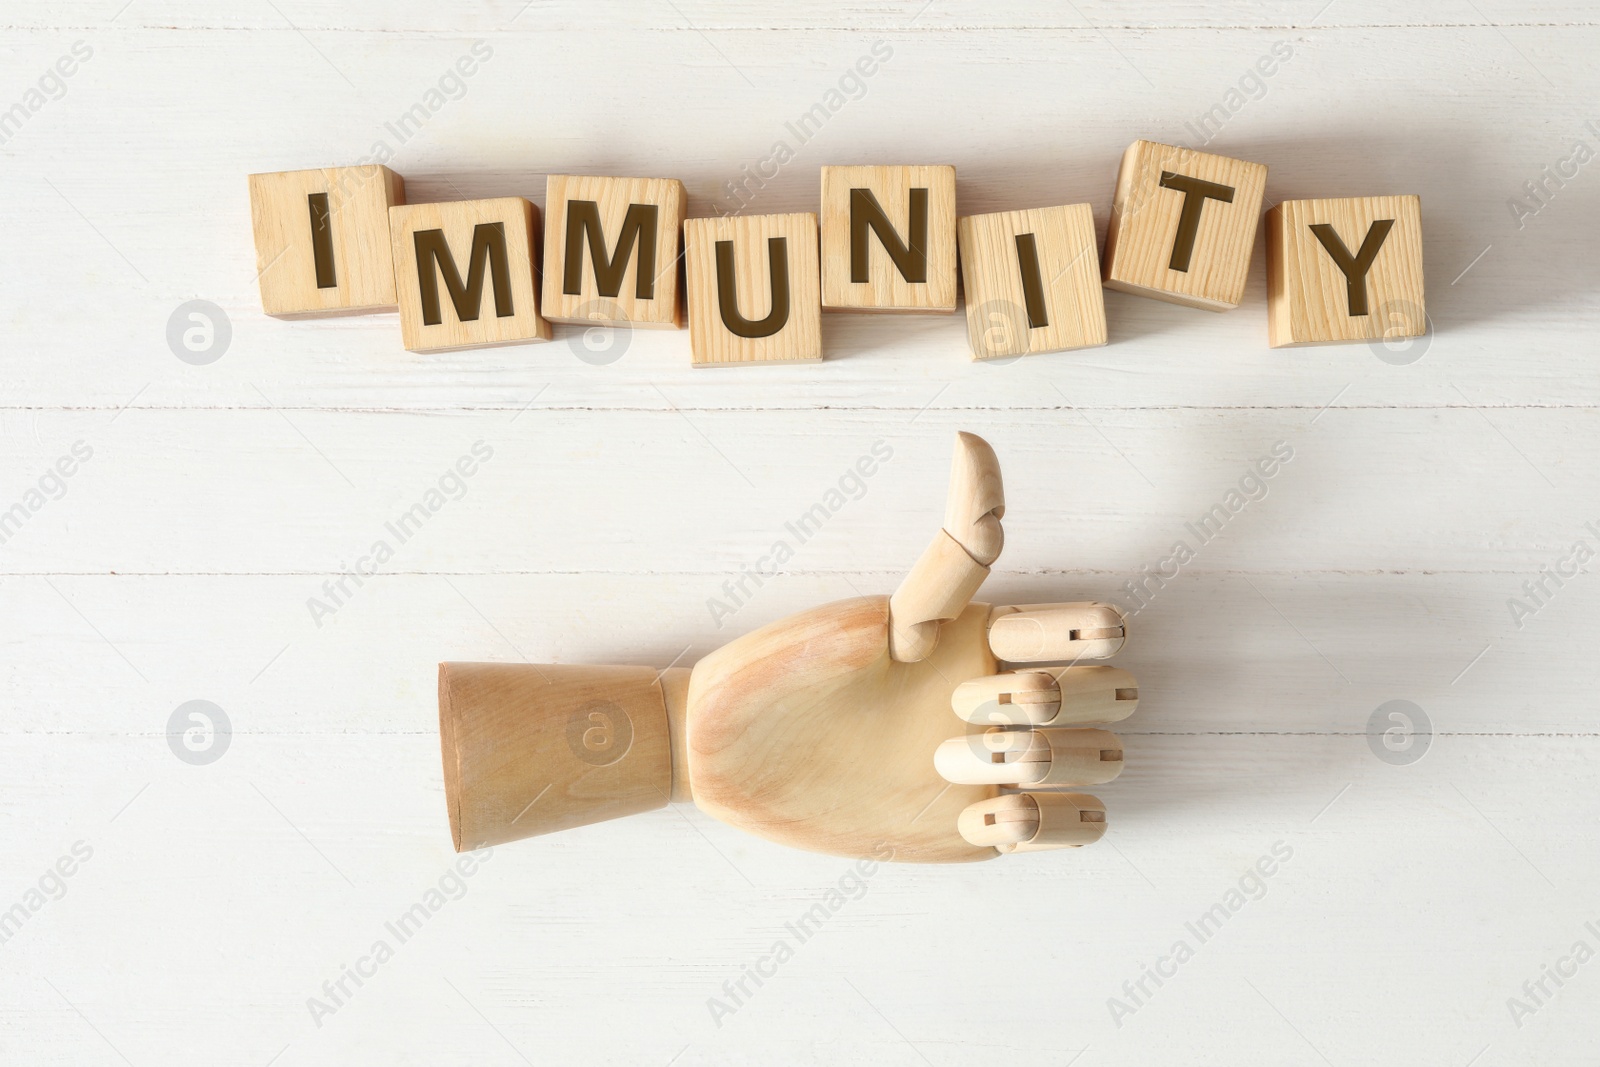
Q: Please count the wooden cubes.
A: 8